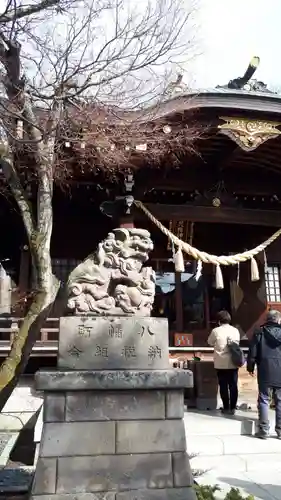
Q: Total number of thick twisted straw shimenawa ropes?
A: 1